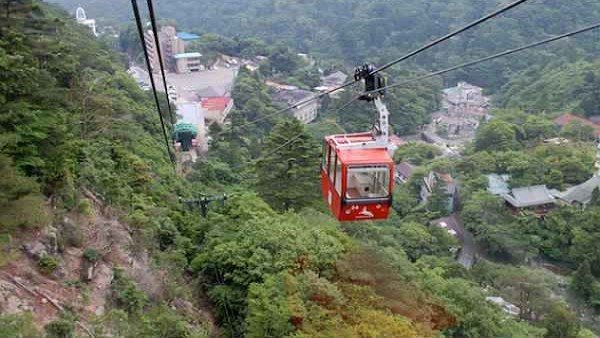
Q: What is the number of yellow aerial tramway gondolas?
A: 0